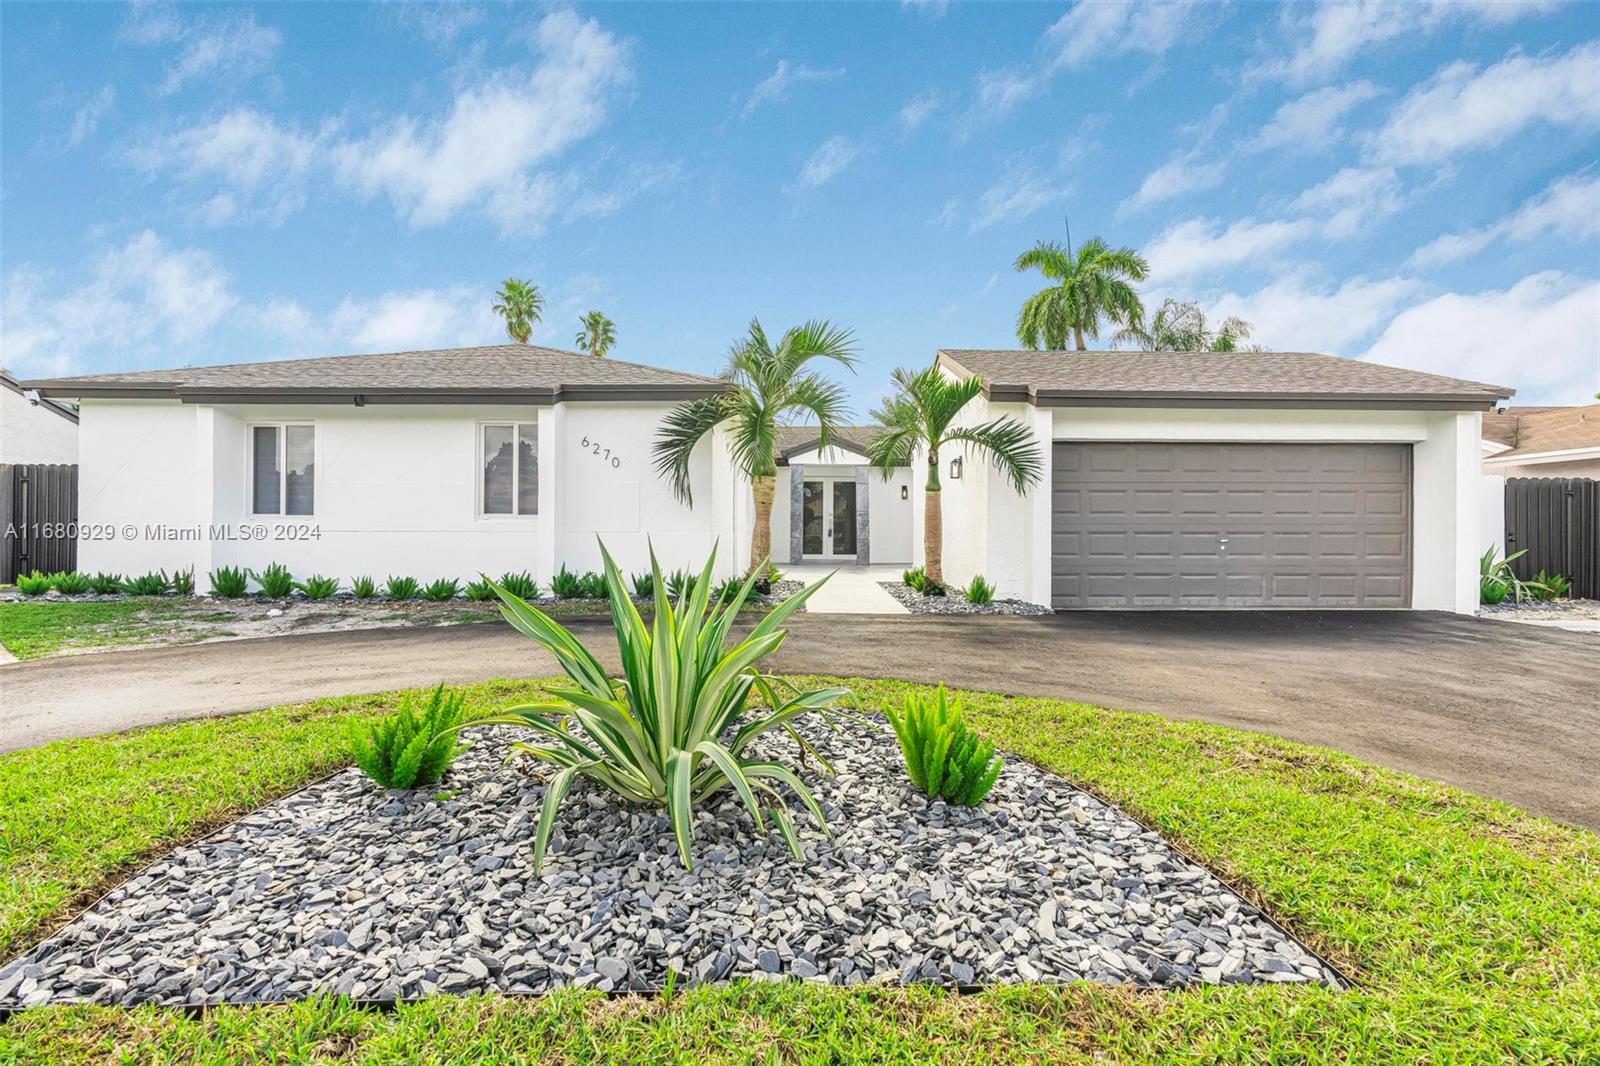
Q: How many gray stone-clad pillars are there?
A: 2